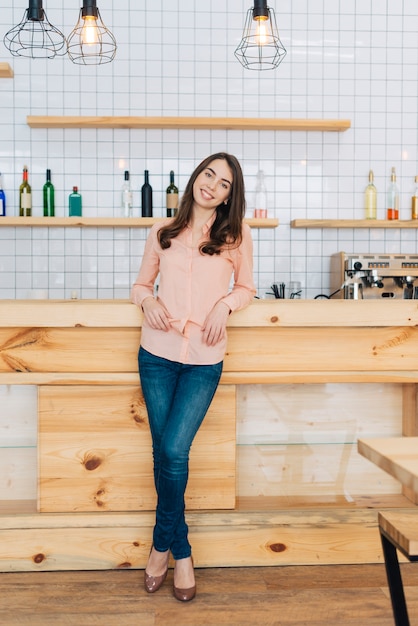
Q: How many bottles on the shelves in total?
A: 11